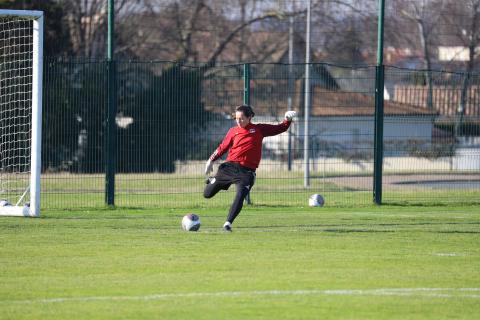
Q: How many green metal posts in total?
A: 3